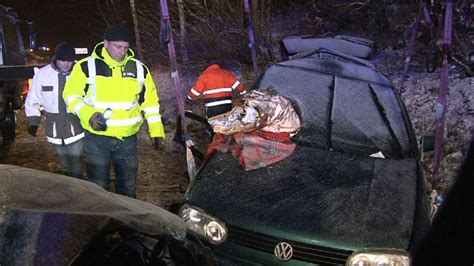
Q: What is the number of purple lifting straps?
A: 4